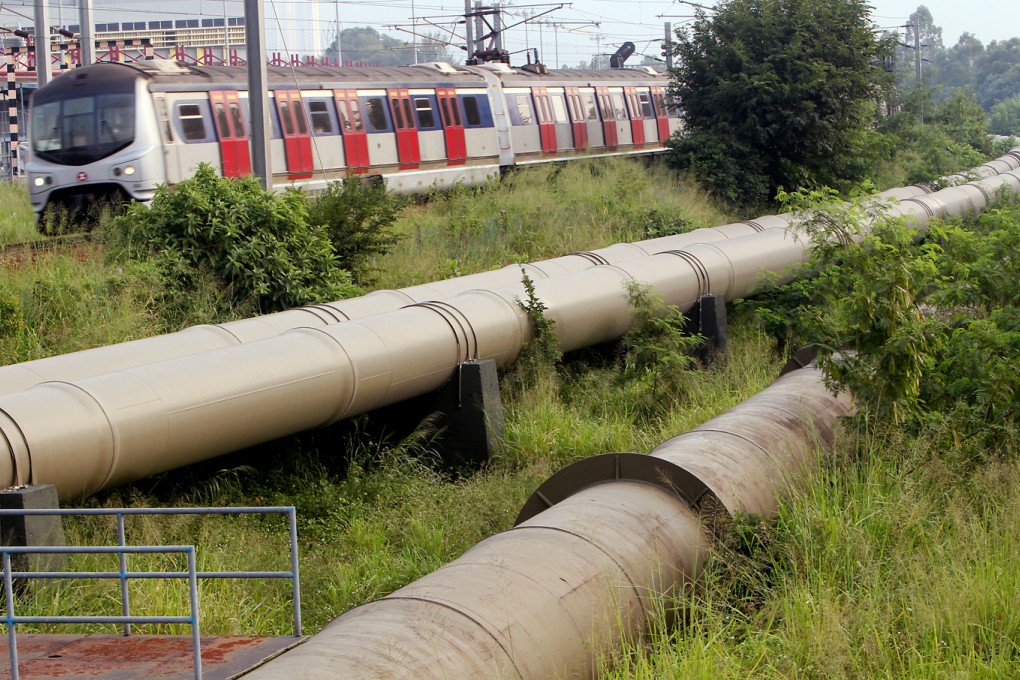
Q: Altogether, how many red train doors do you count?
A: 10